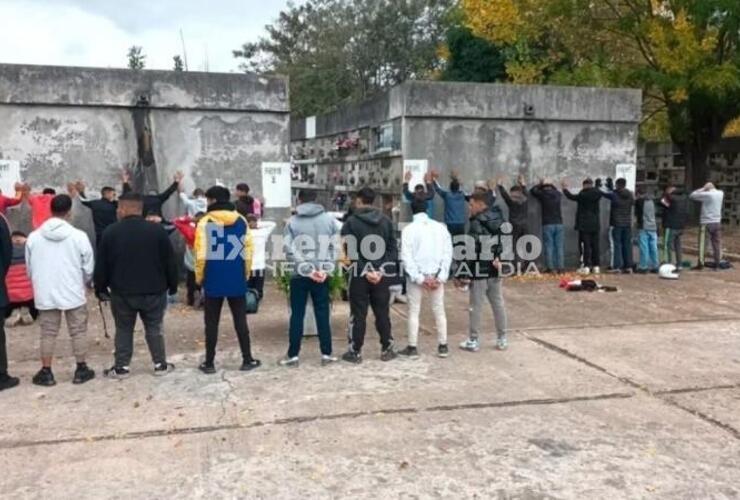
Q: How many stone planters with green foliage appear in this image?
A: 1